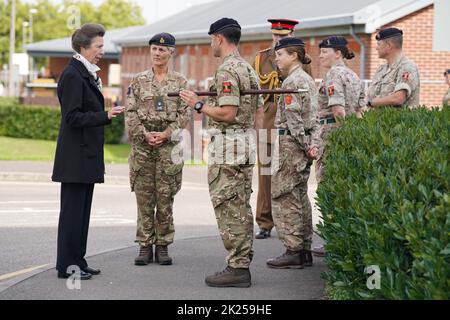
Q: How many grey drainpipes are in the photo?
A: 1